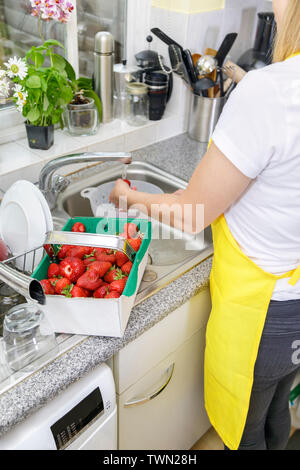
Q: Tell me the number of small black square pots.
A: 1